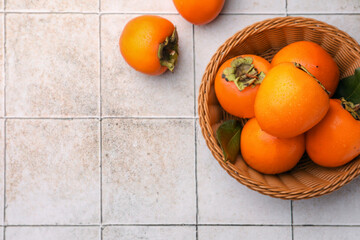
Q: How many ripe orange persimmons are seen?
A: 7